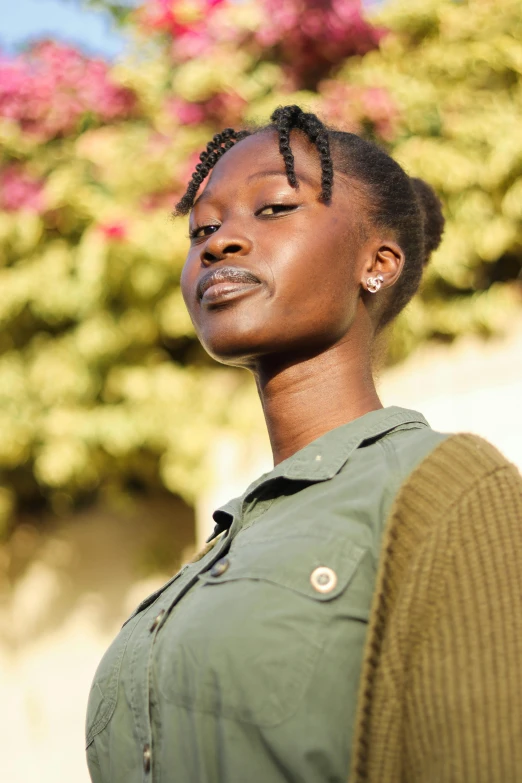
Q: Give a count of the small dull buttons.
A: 3